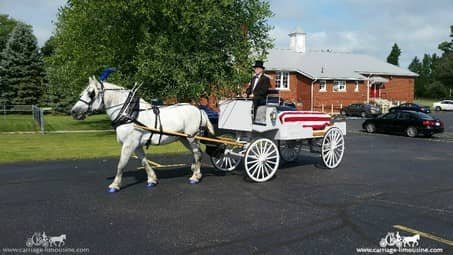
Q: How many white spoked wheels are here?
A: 4